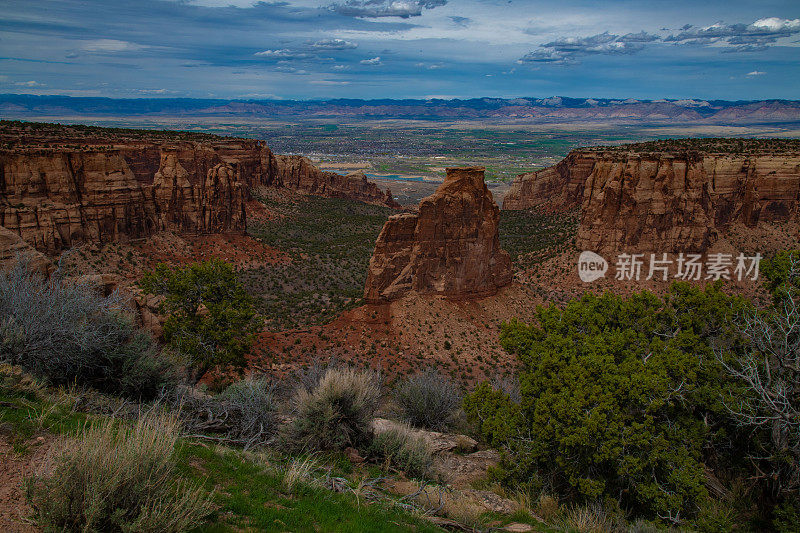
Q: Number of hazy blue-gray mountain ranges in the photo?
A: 1